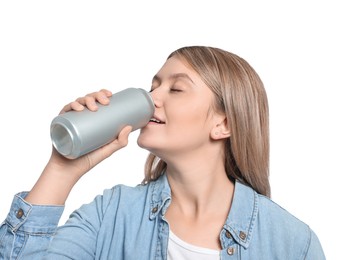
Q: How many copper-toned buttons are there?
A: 5